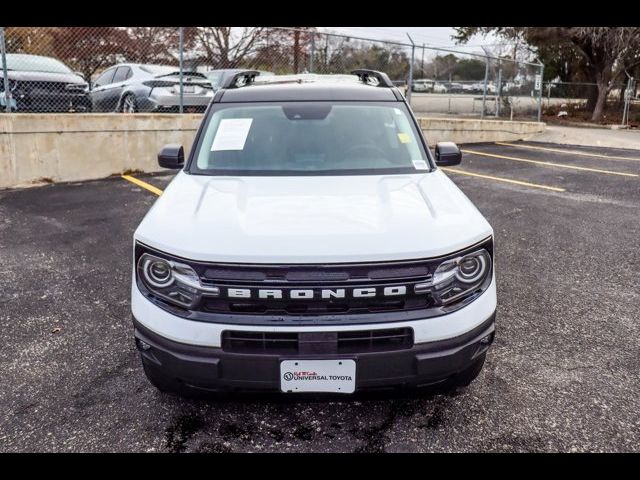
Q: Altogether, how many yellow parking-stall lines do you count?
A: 4